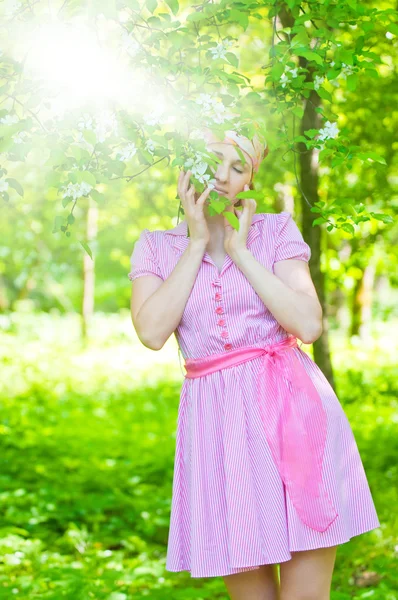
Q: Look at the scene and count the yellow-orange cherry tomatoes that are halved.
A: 0